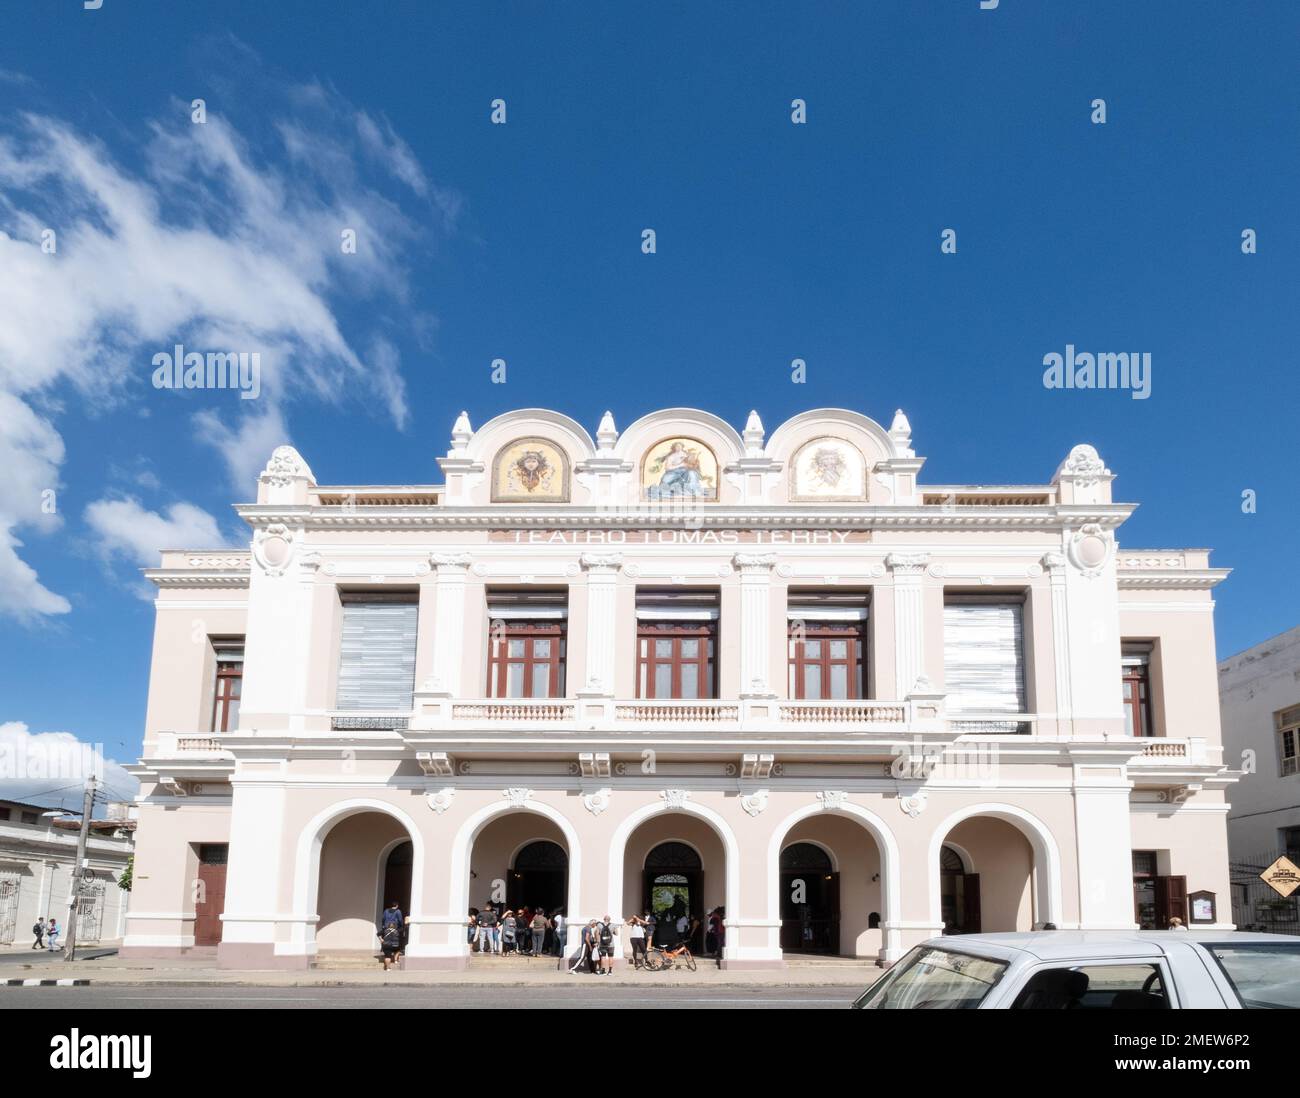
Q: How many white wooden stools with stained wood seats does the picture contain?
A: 0